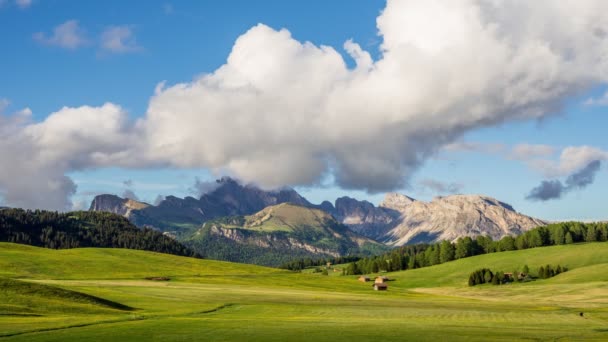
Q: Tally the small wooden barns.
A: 3